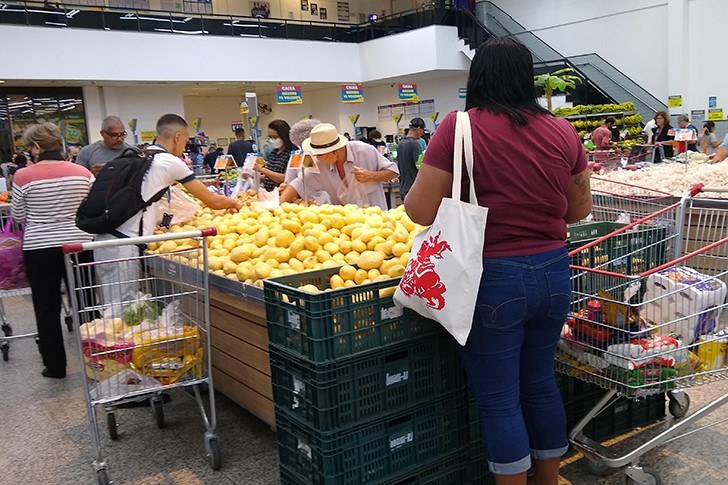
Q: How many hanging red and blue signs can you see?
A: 3